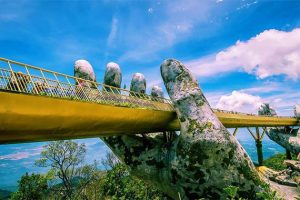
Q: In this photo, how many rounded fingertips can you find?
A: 5